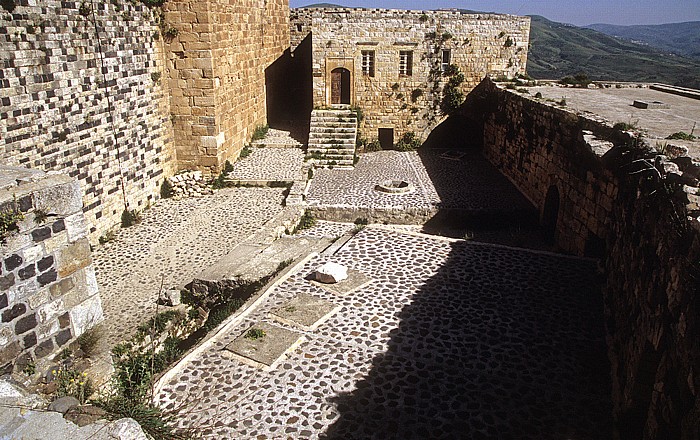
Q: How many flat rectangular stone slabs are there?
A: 3